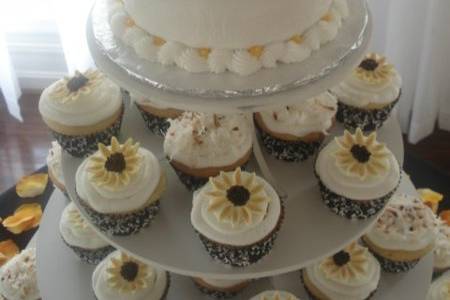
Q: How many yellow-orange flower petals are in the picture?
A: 5